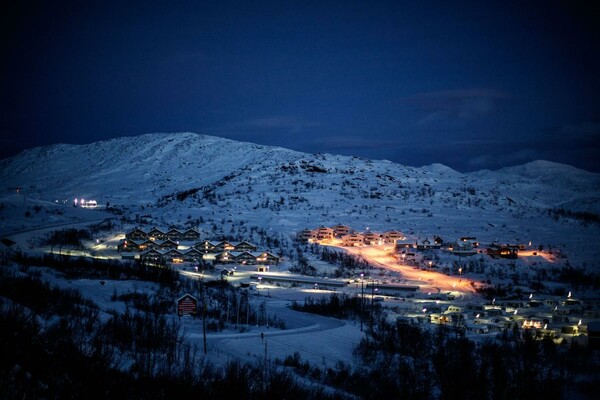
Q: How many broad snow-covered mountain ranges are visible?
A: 1